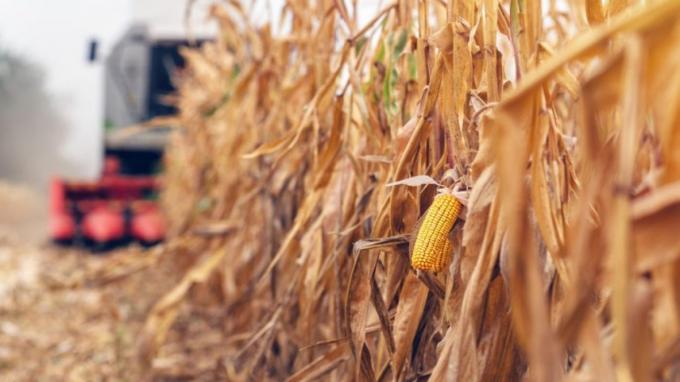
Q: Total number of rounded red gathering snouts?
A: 3